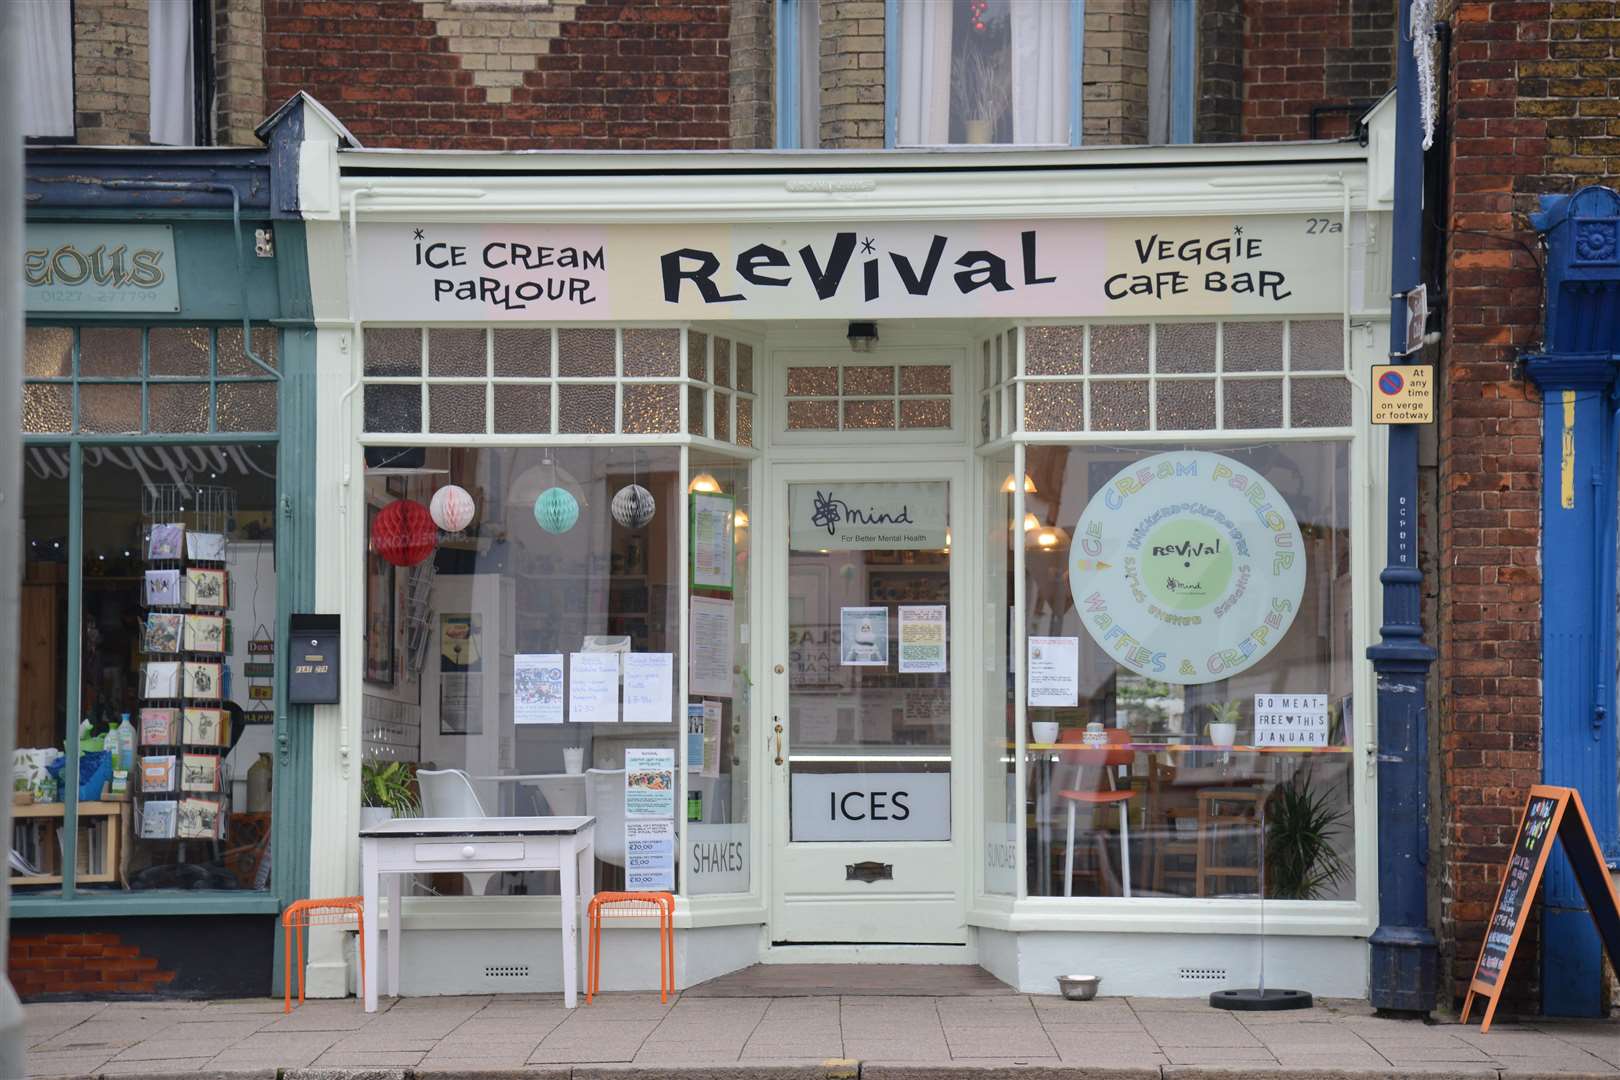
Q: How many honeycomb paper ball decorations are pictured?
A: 4